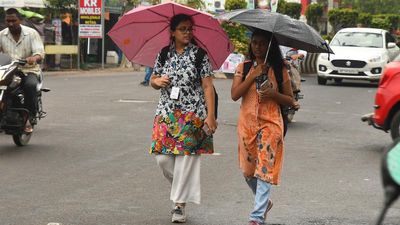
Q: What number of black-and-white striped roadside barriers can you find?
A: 1